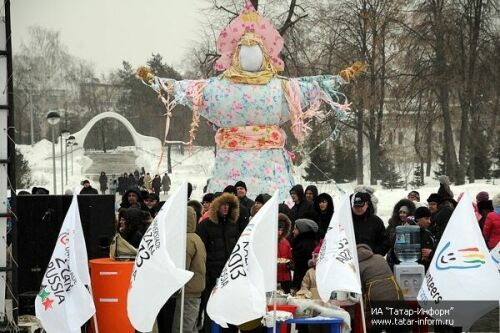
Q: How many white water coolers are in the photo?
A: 1